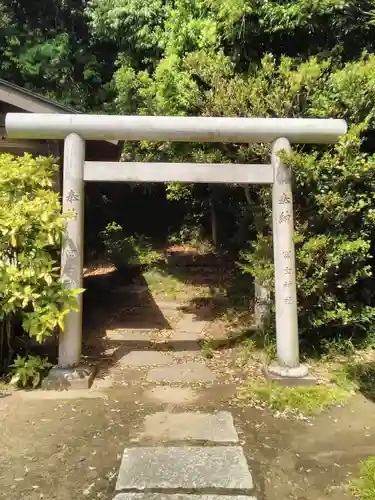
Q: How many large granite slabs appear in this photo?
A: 3